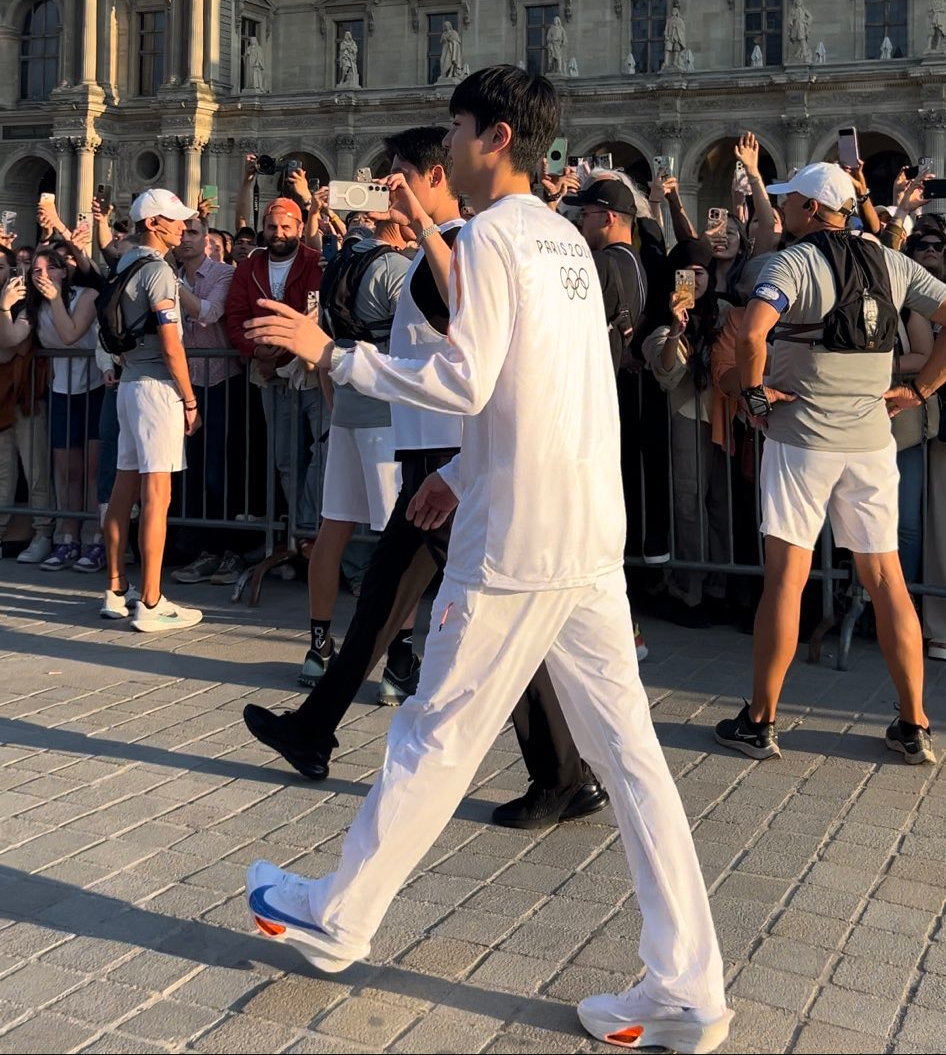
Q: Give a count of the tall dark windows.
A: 9